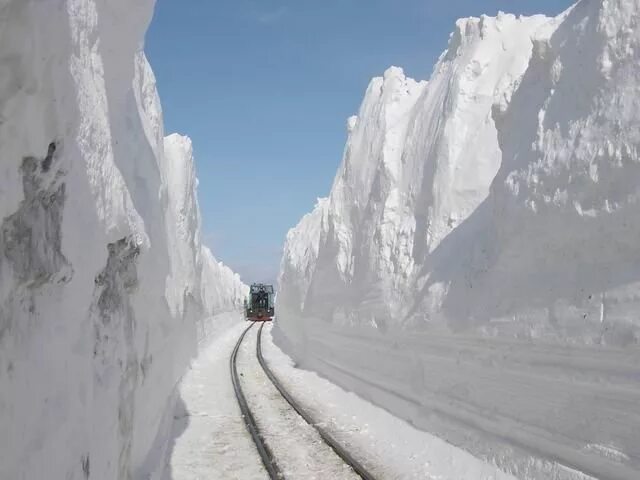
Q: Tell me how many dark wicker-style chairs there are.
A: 0